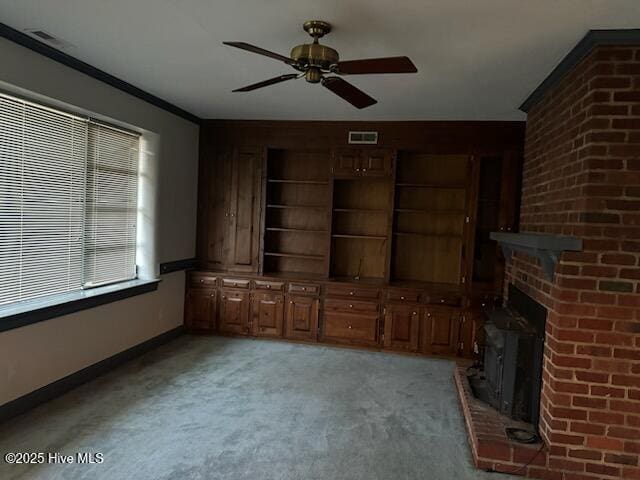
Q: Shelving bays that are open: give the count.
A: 3